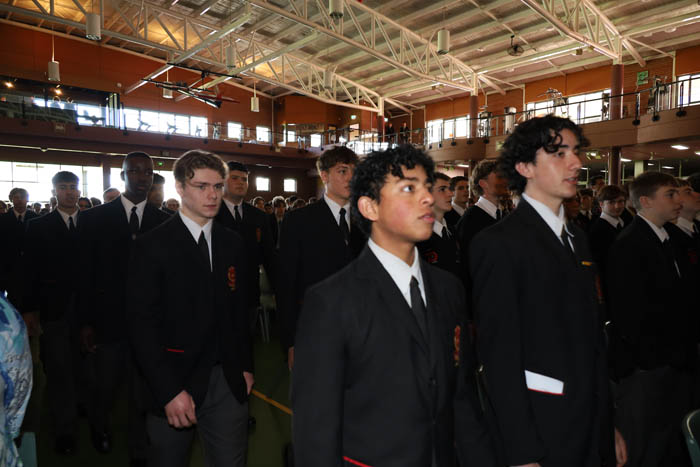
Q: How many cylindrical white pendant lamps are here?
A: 8